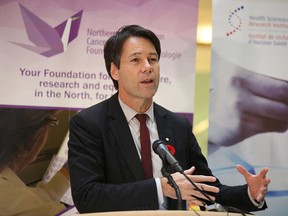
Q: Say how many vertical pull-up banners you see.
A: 2